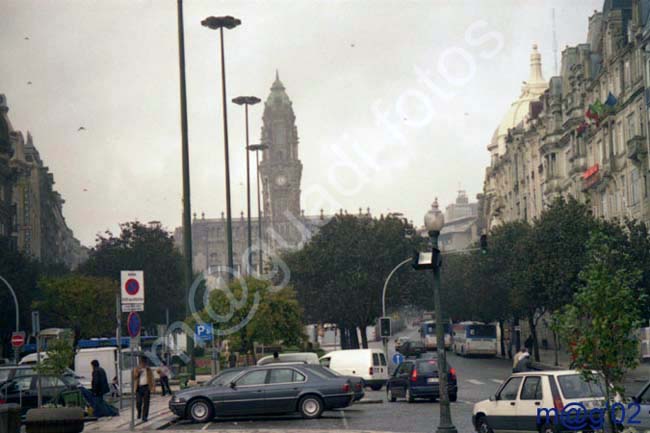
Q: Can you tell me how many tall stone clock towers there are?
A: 1